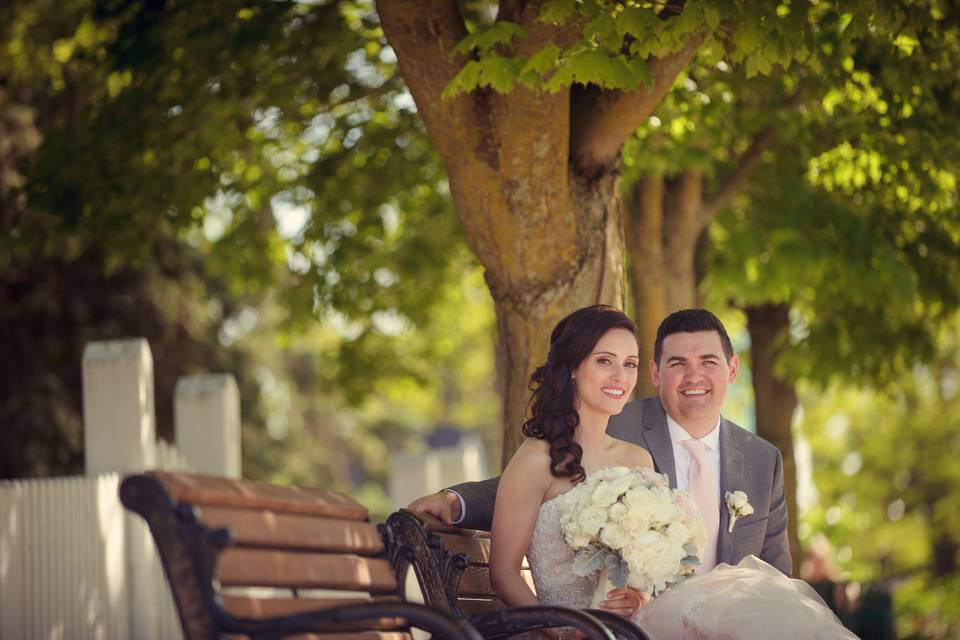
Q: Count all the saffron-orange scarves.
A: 0